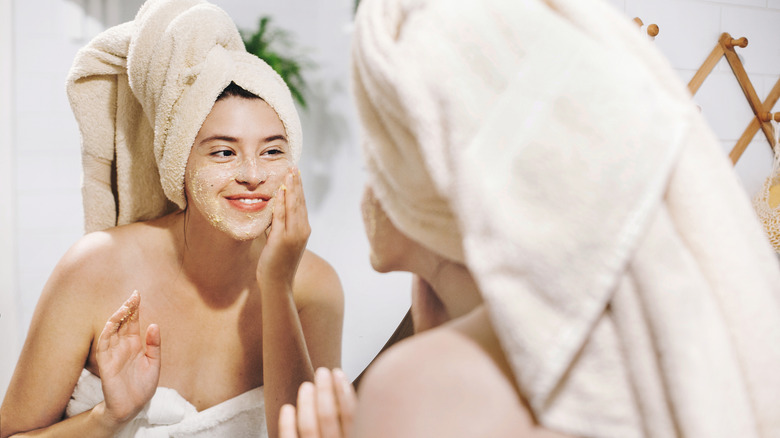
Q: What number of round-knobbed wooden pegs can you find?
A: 3